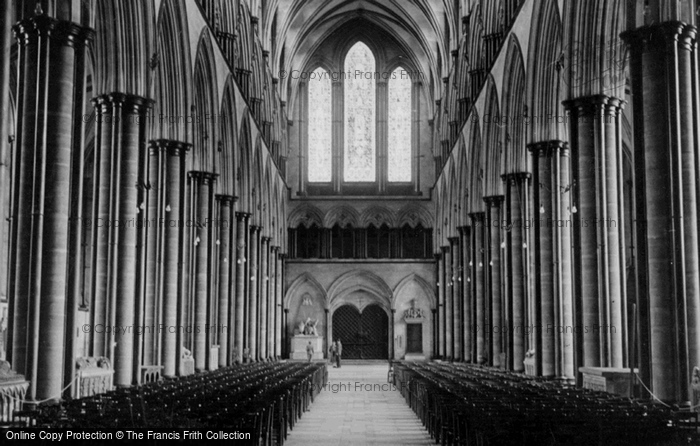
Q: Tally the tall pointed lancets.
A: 3